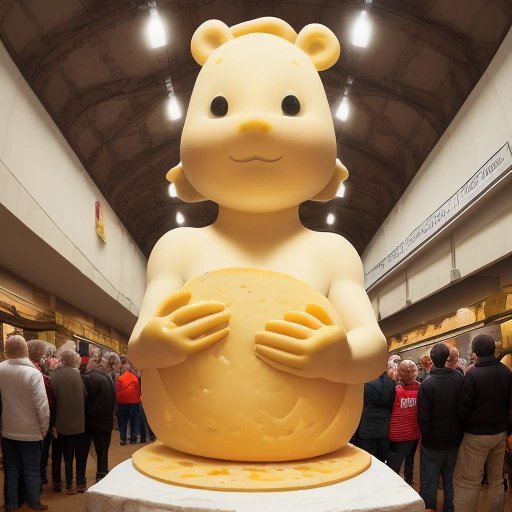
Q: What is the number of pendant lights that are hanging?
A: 8